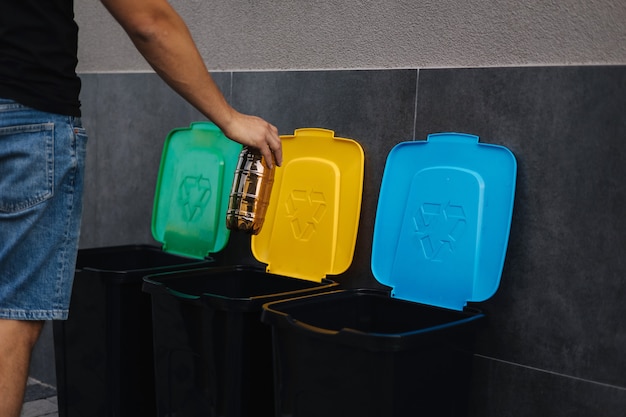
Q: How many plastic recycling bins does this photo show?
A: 3